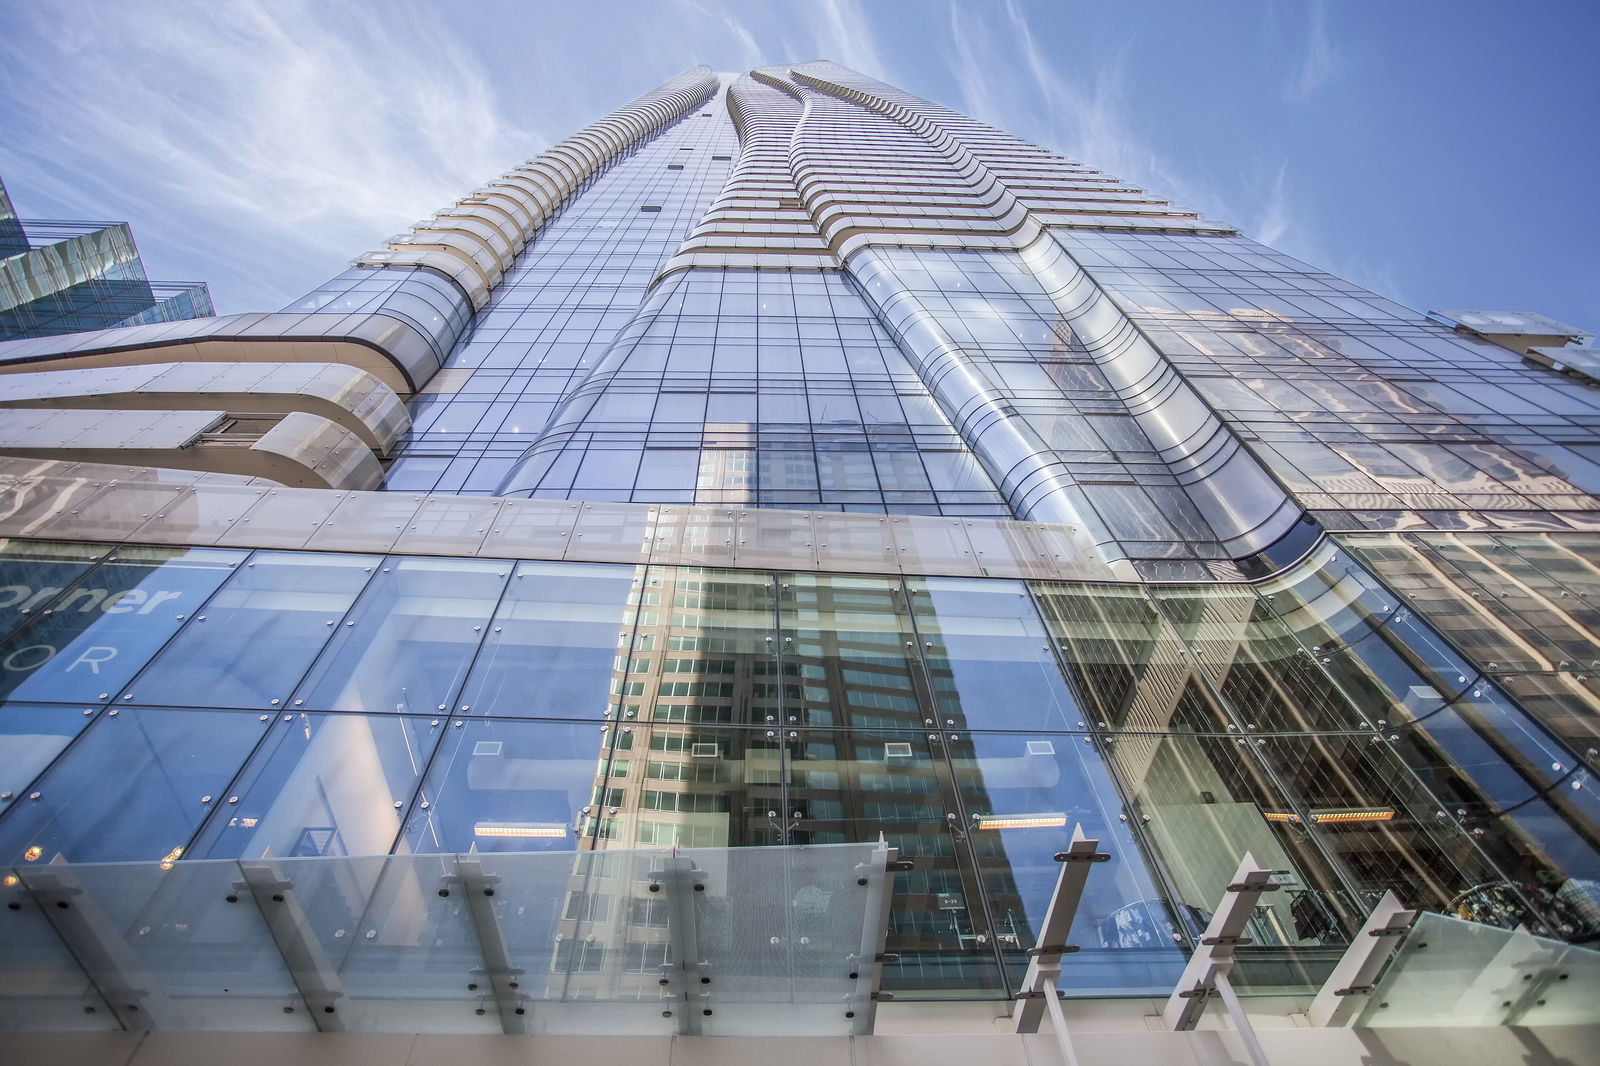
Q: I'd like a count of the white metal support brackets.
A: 9